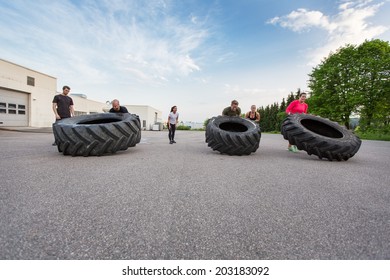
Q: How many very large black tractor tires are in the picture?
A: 3